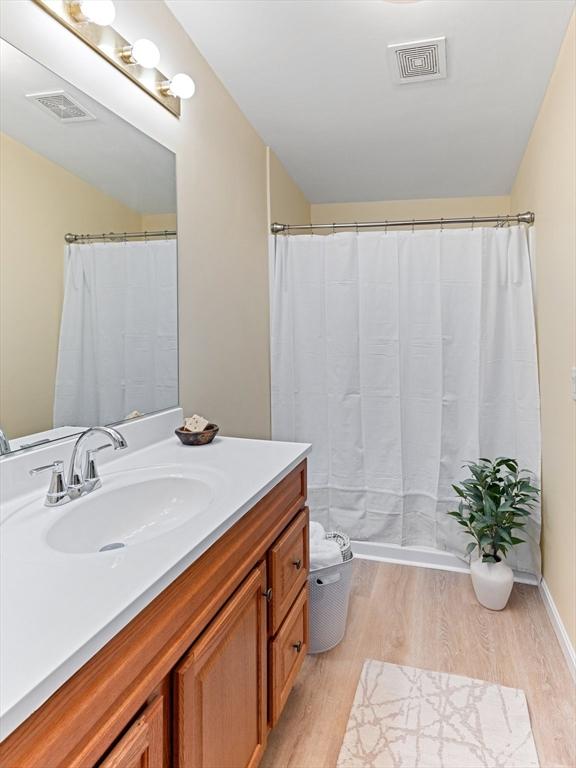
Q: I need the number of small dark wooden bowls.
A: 1